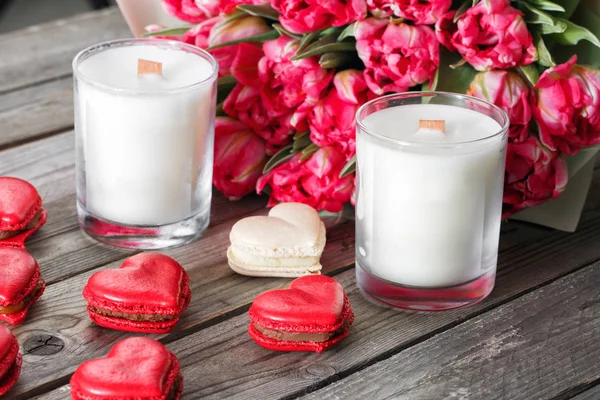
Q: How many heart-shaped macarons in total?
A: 7